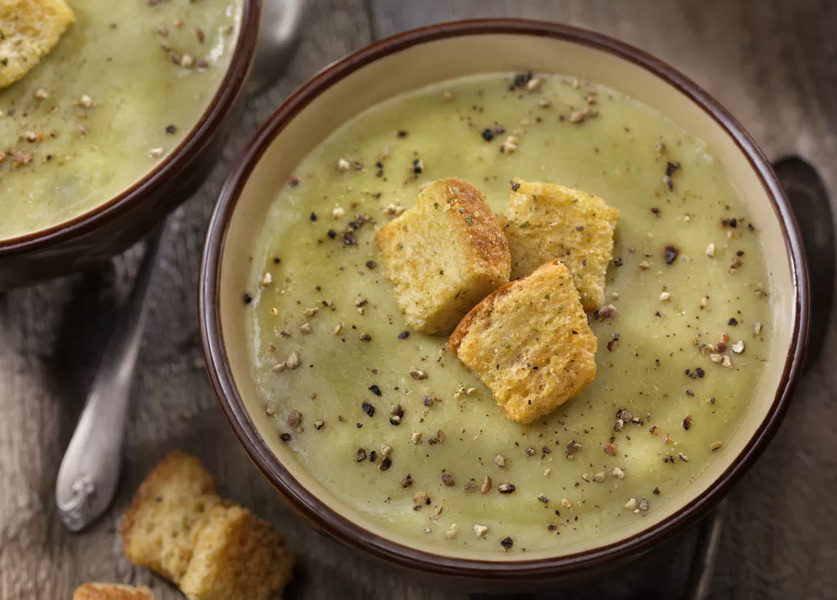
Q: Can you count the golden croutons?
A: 7